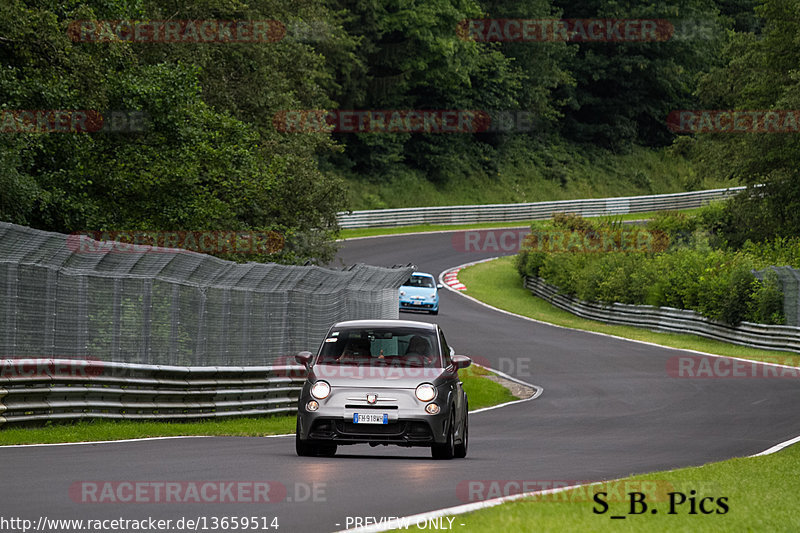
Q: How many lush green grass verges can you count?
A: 4